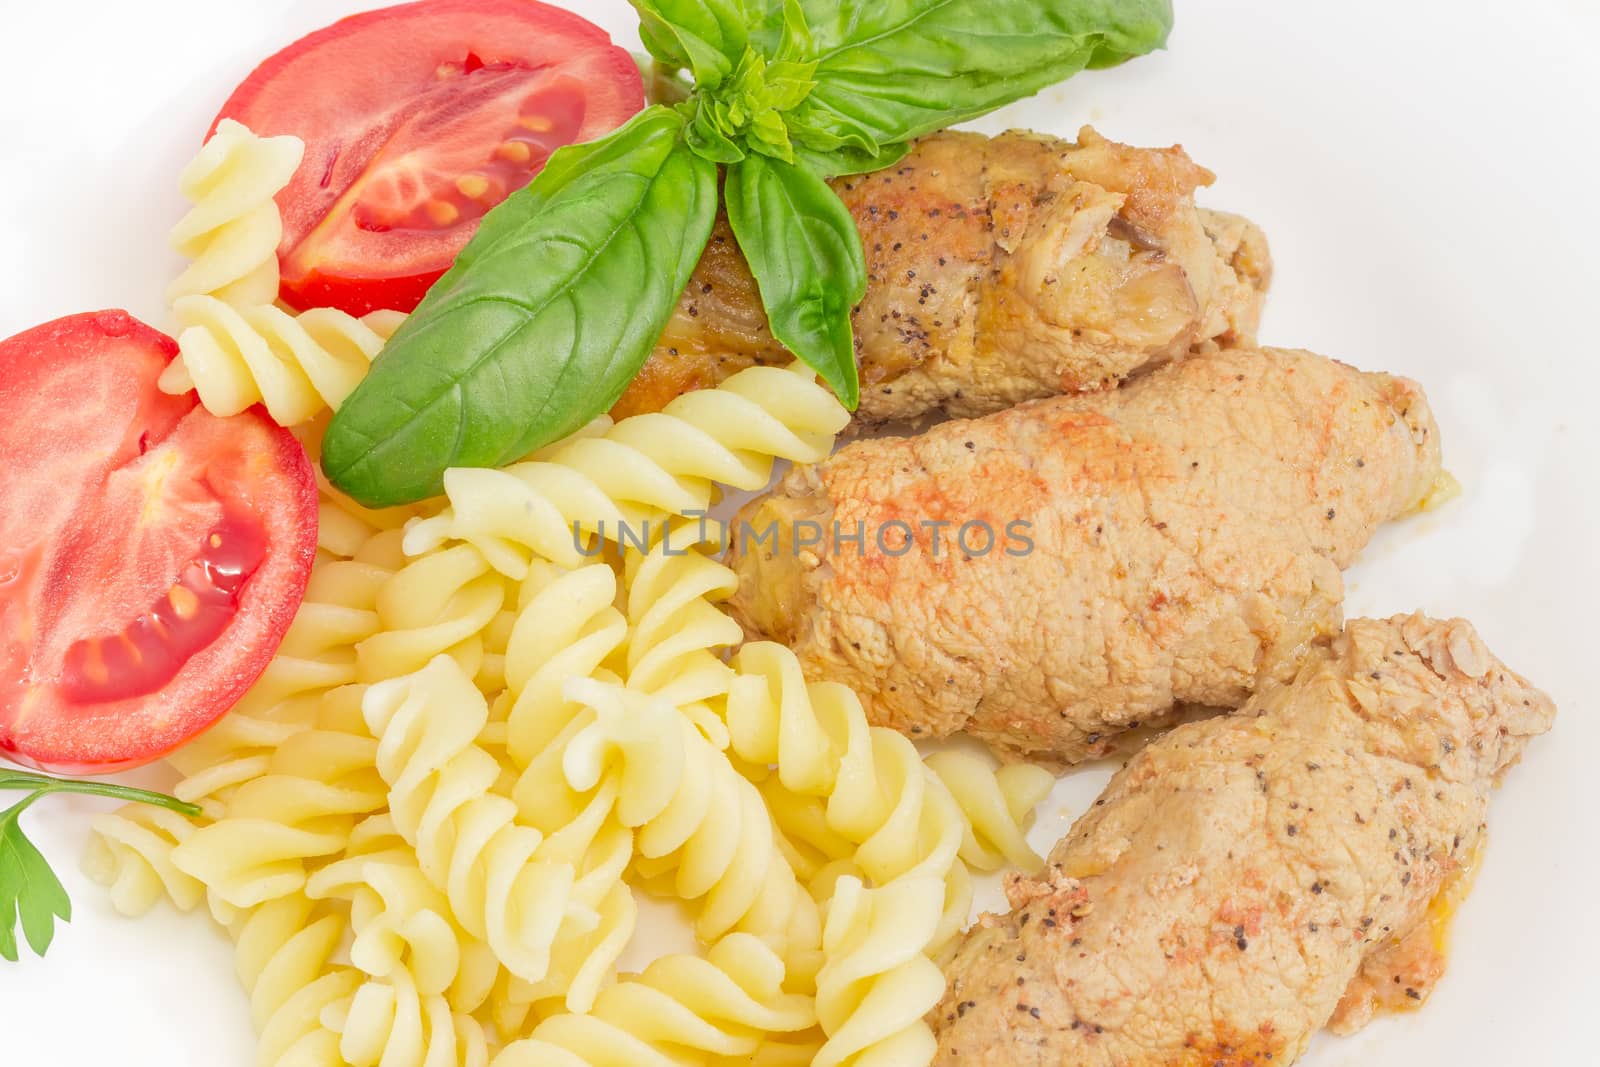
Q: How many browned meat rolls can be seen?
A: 3